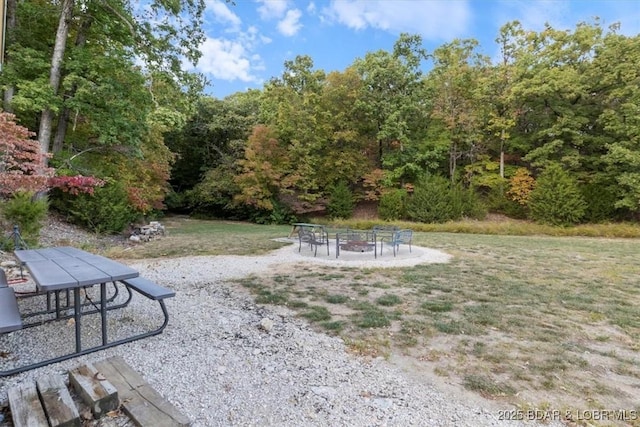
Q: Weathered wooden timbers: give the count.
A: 4